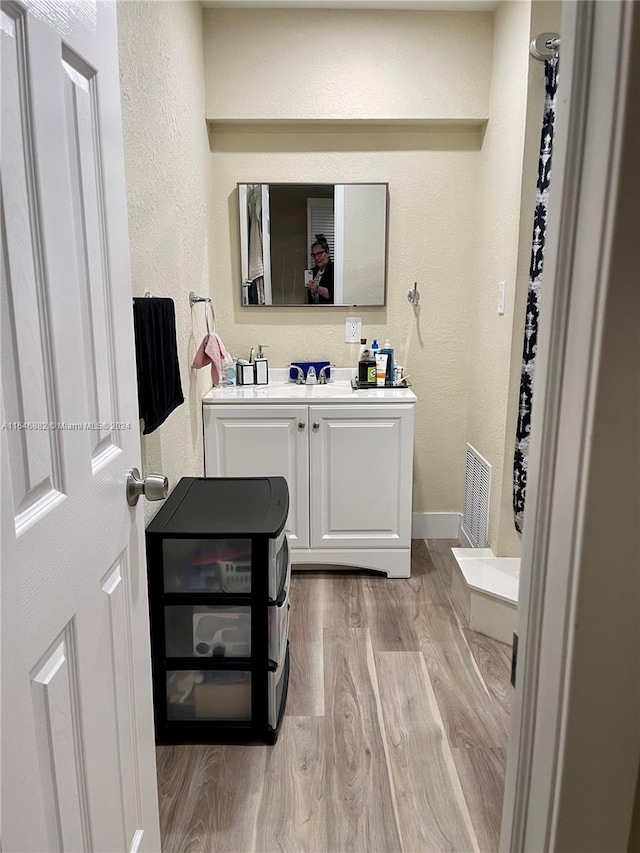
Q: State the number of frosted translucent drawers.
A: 3